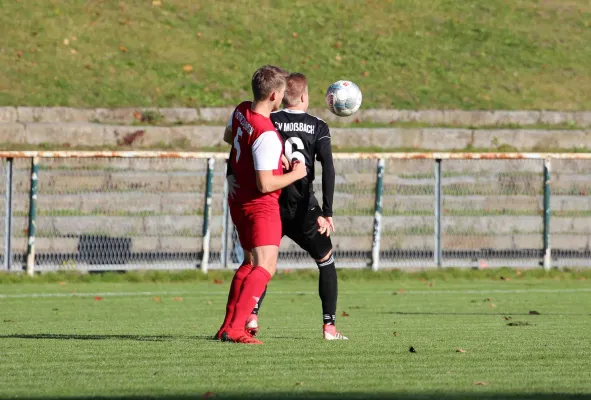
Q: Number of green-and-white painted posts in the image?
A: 4